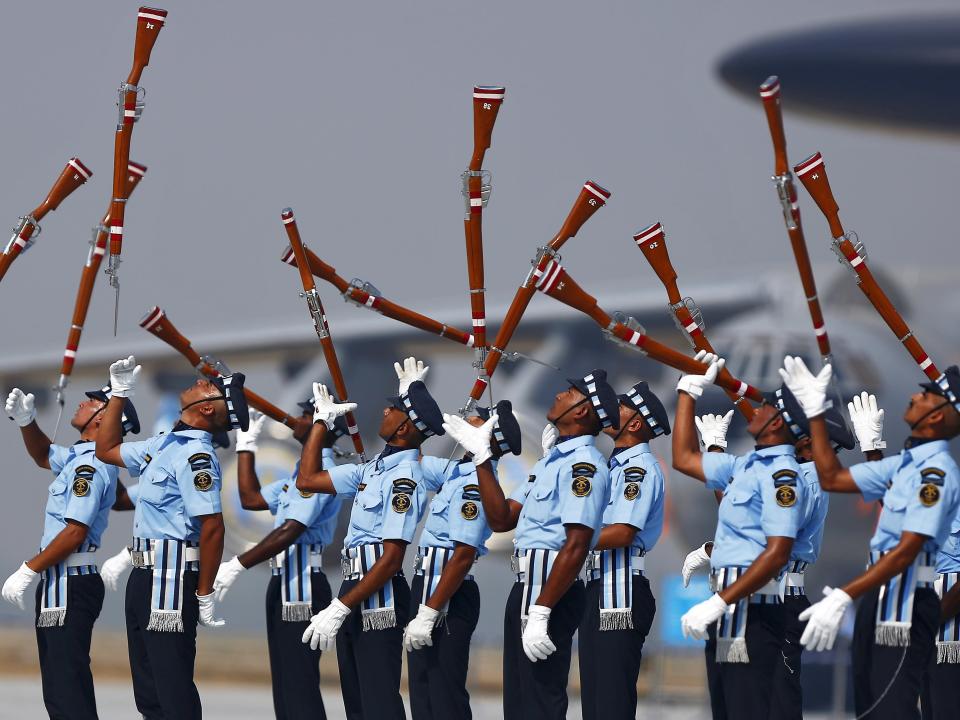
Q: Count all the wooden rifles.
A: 12